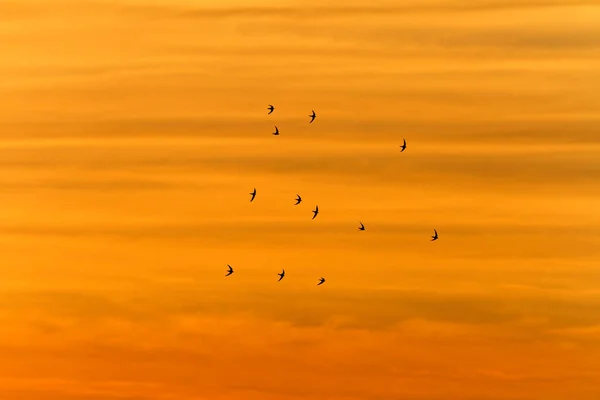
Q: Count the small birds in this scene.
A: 12